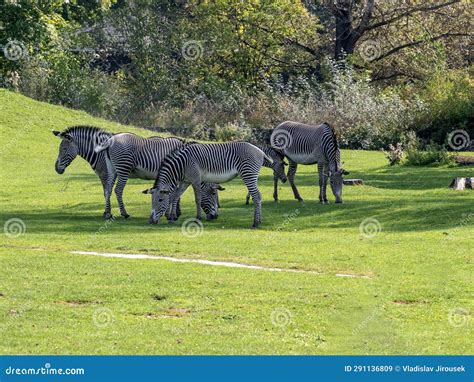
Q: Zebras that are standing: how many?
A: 5